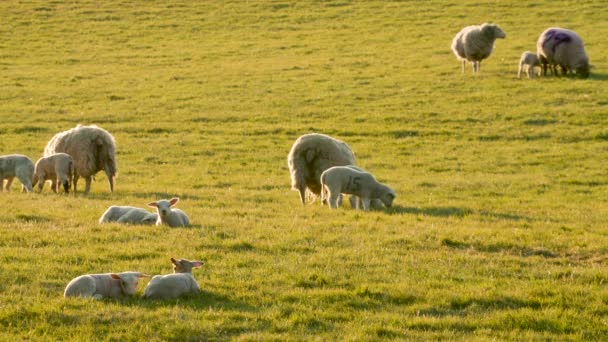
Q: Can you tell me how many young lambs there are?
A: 8